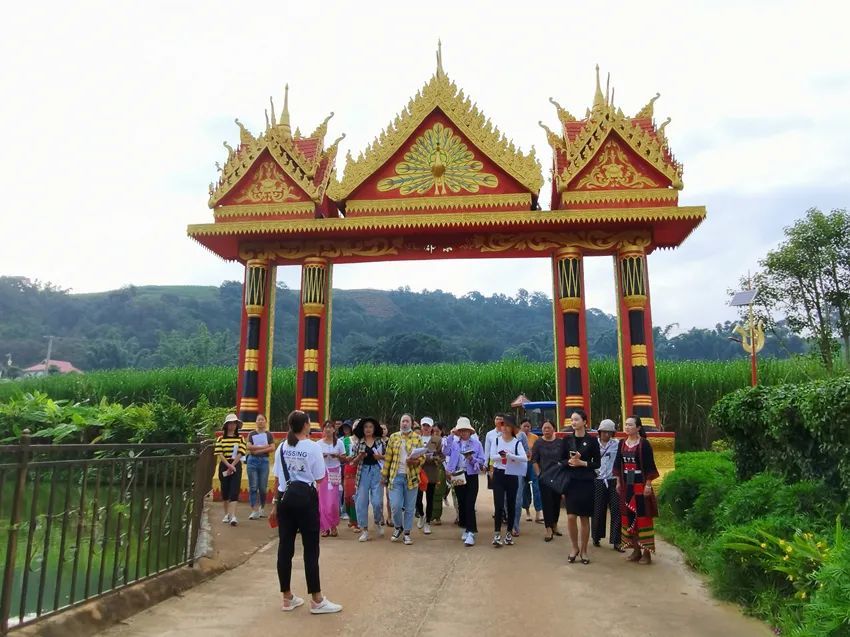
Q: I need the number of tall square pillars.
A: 4